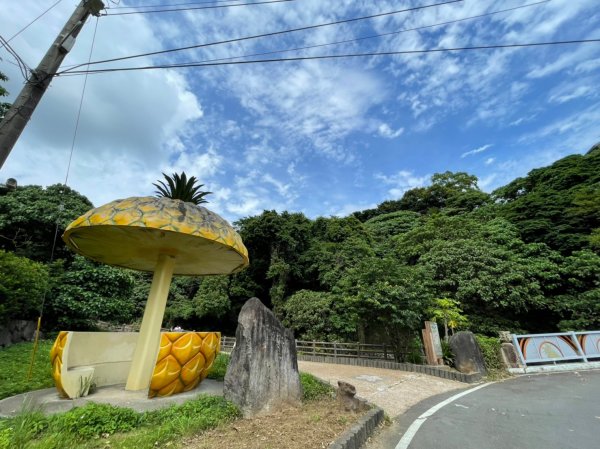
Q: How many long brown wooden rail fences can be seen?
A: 1